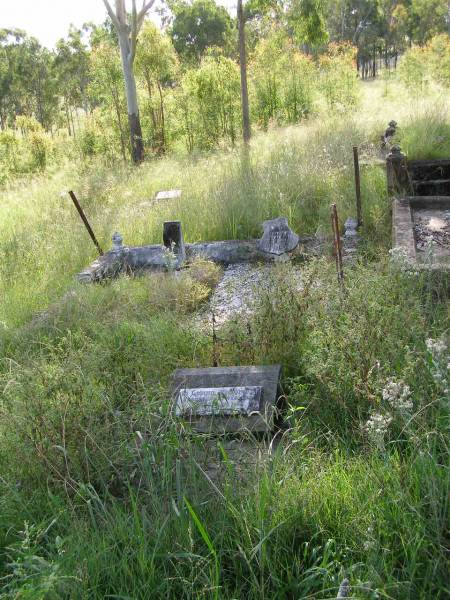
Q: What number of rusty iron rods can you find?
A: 3